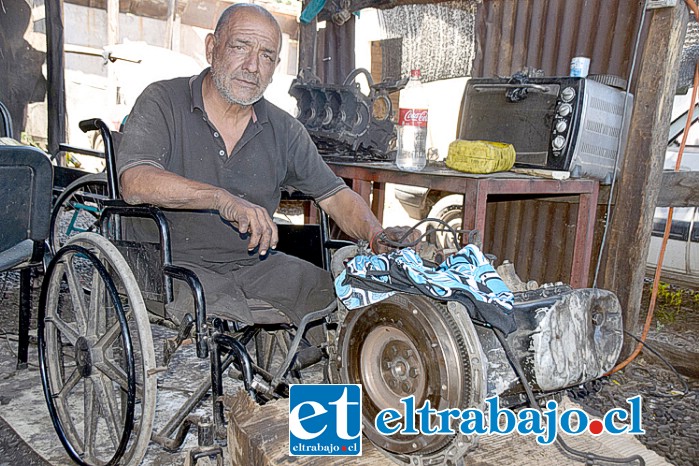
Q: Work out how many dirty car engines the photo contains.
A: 2